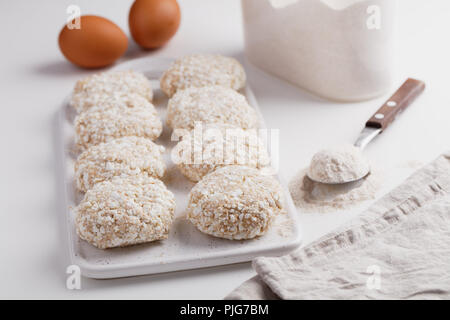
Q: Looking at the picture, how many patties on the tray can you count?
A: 8